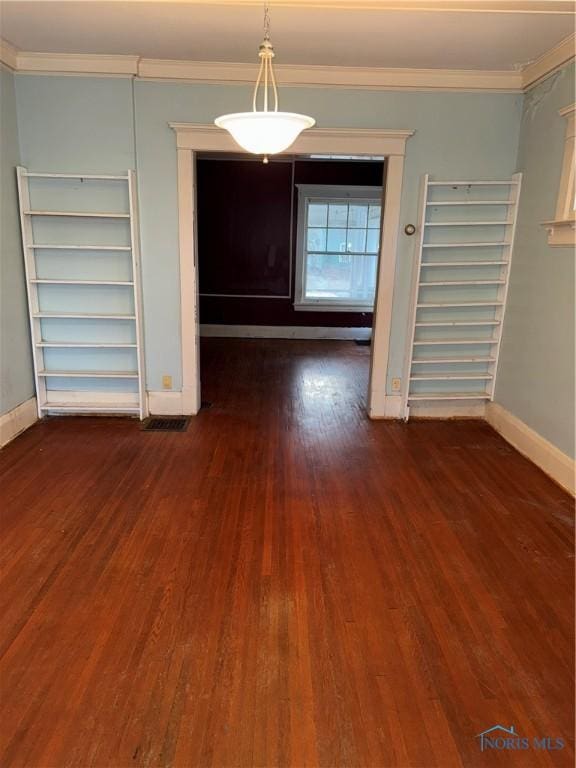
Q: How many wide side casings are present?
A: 2